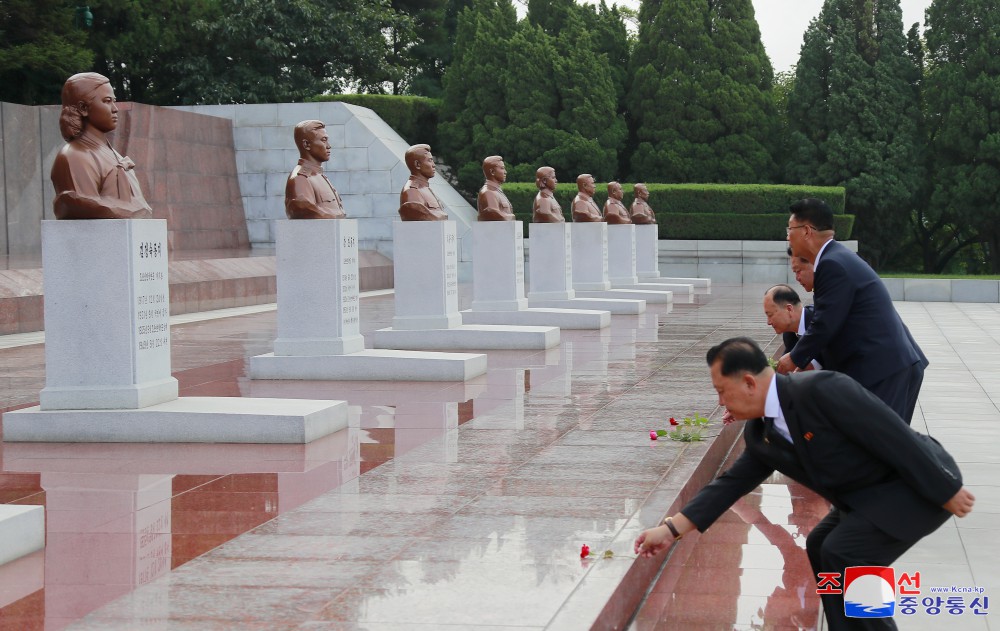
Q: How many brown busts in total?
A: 8